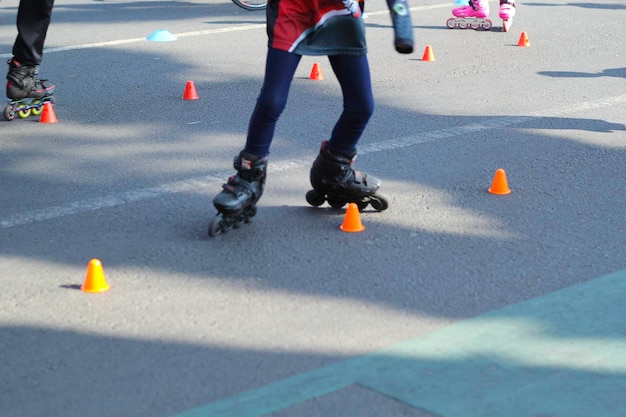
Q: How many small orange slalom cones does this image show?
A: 8